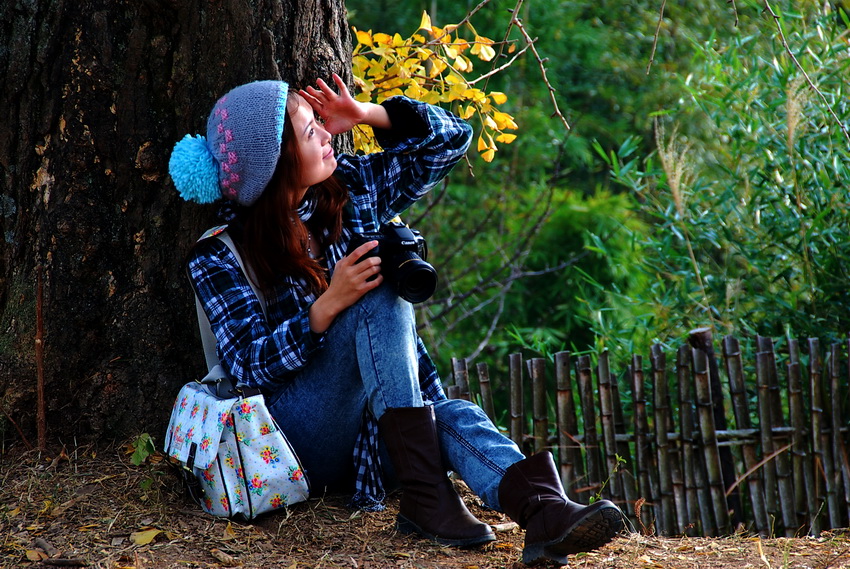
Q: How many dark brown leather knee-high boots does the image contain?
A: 2